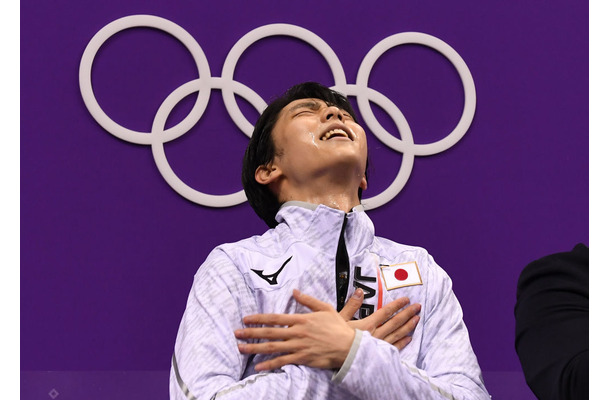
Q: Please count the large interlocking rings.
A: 5